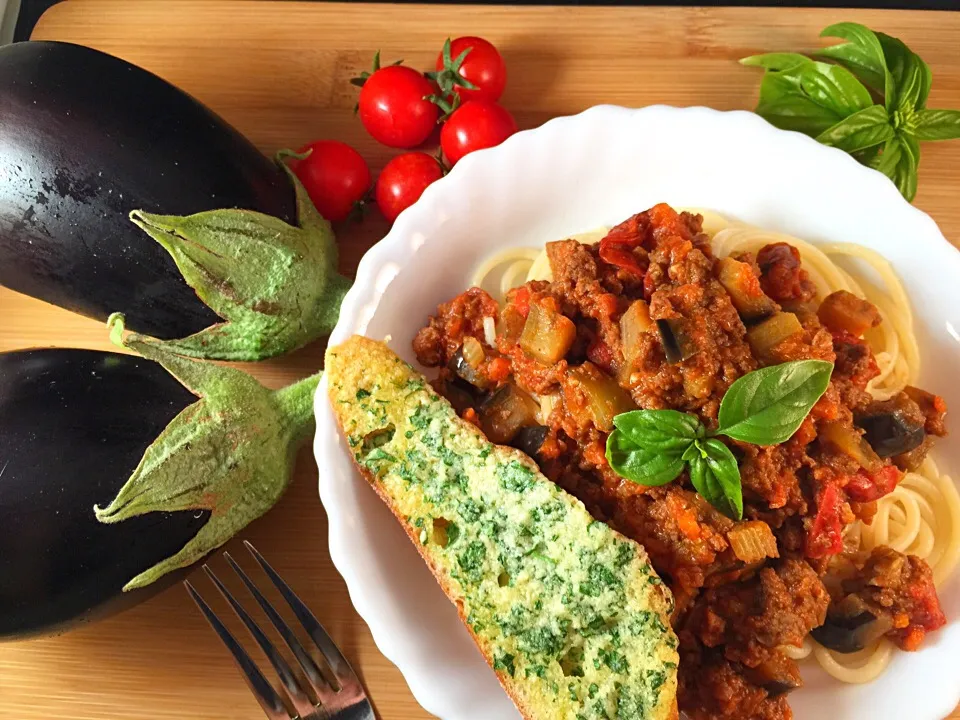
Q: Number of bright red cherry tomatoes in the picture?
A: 5